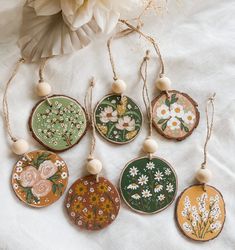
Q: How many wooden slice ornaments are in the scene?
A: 7